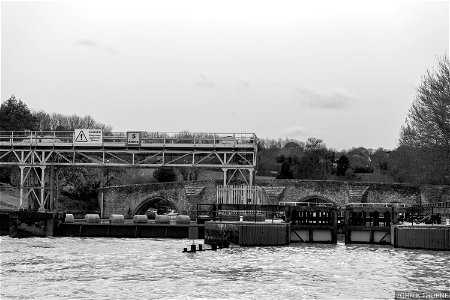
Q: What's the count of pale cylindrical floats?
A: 6